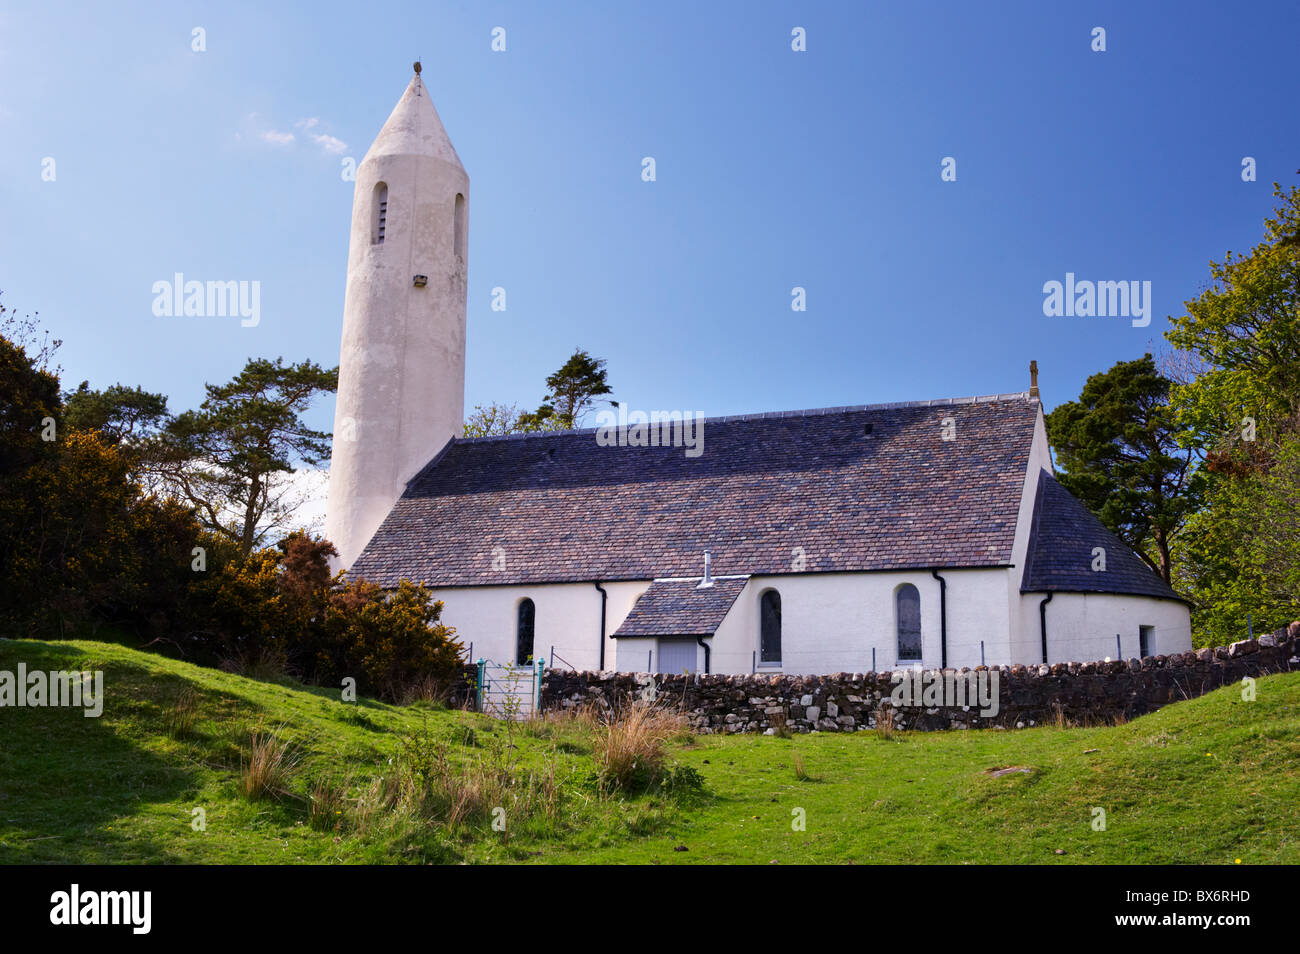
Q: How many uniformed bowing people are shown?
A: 0